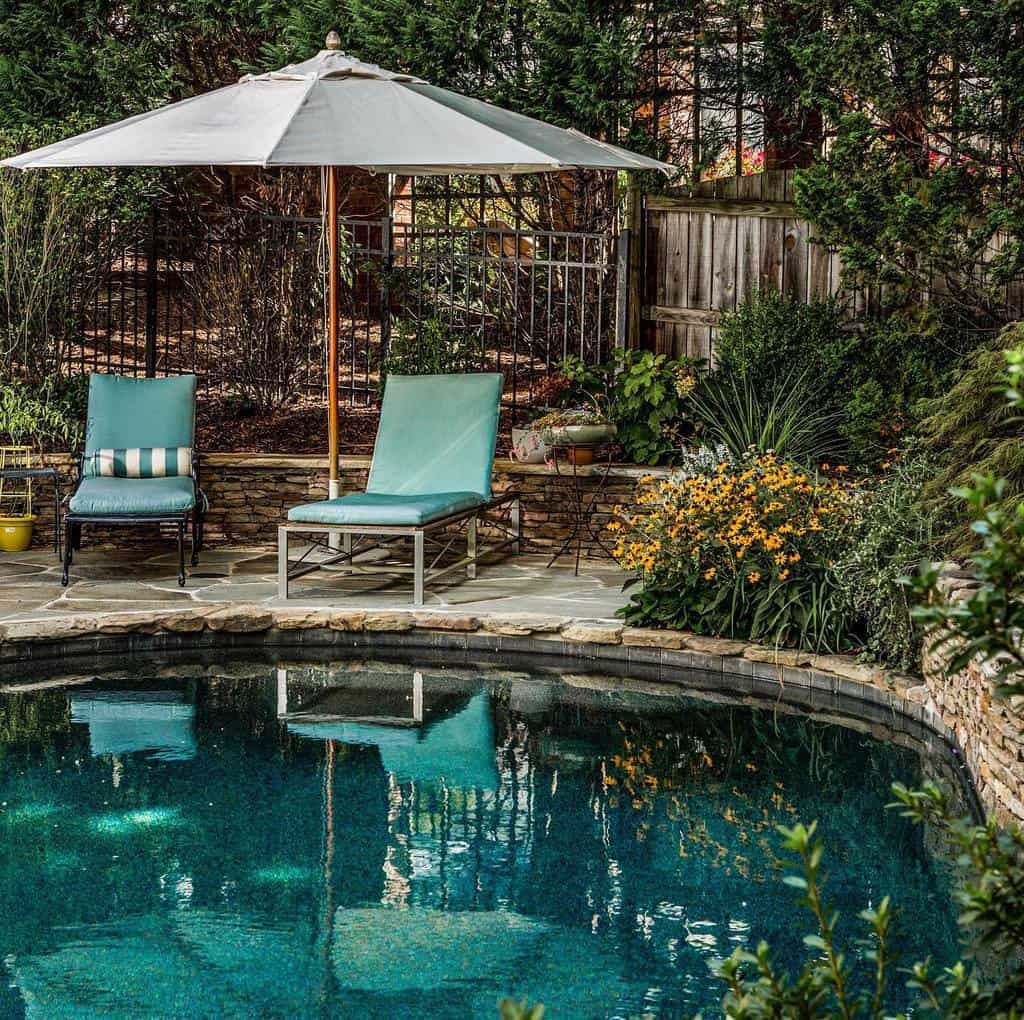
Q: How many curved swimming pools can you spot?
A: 1